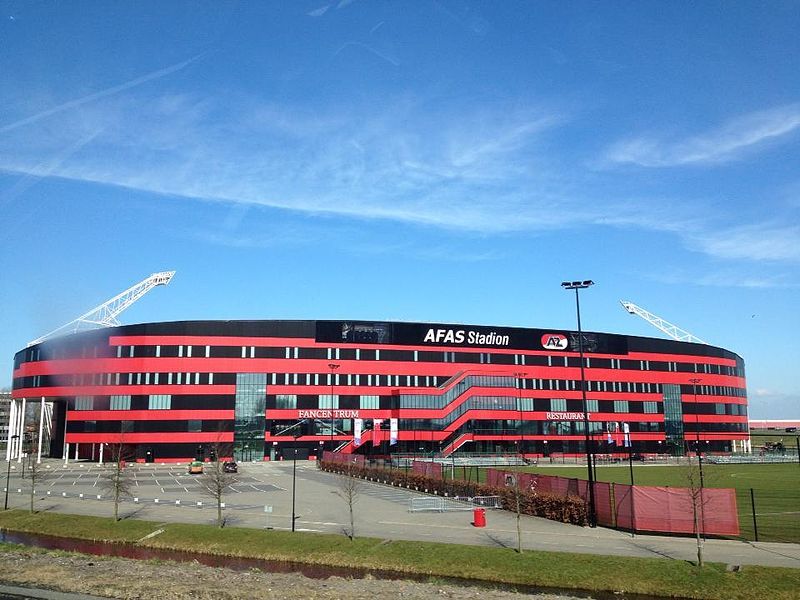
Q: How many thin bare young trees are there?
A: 6